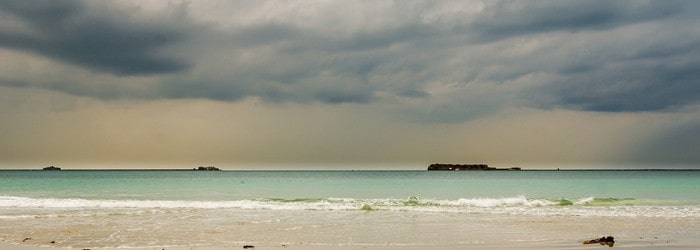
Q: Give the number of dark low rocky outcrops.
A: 3